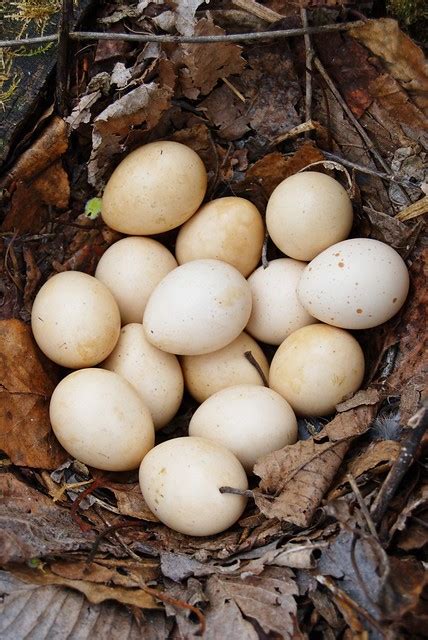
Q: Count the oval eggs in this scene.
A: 14